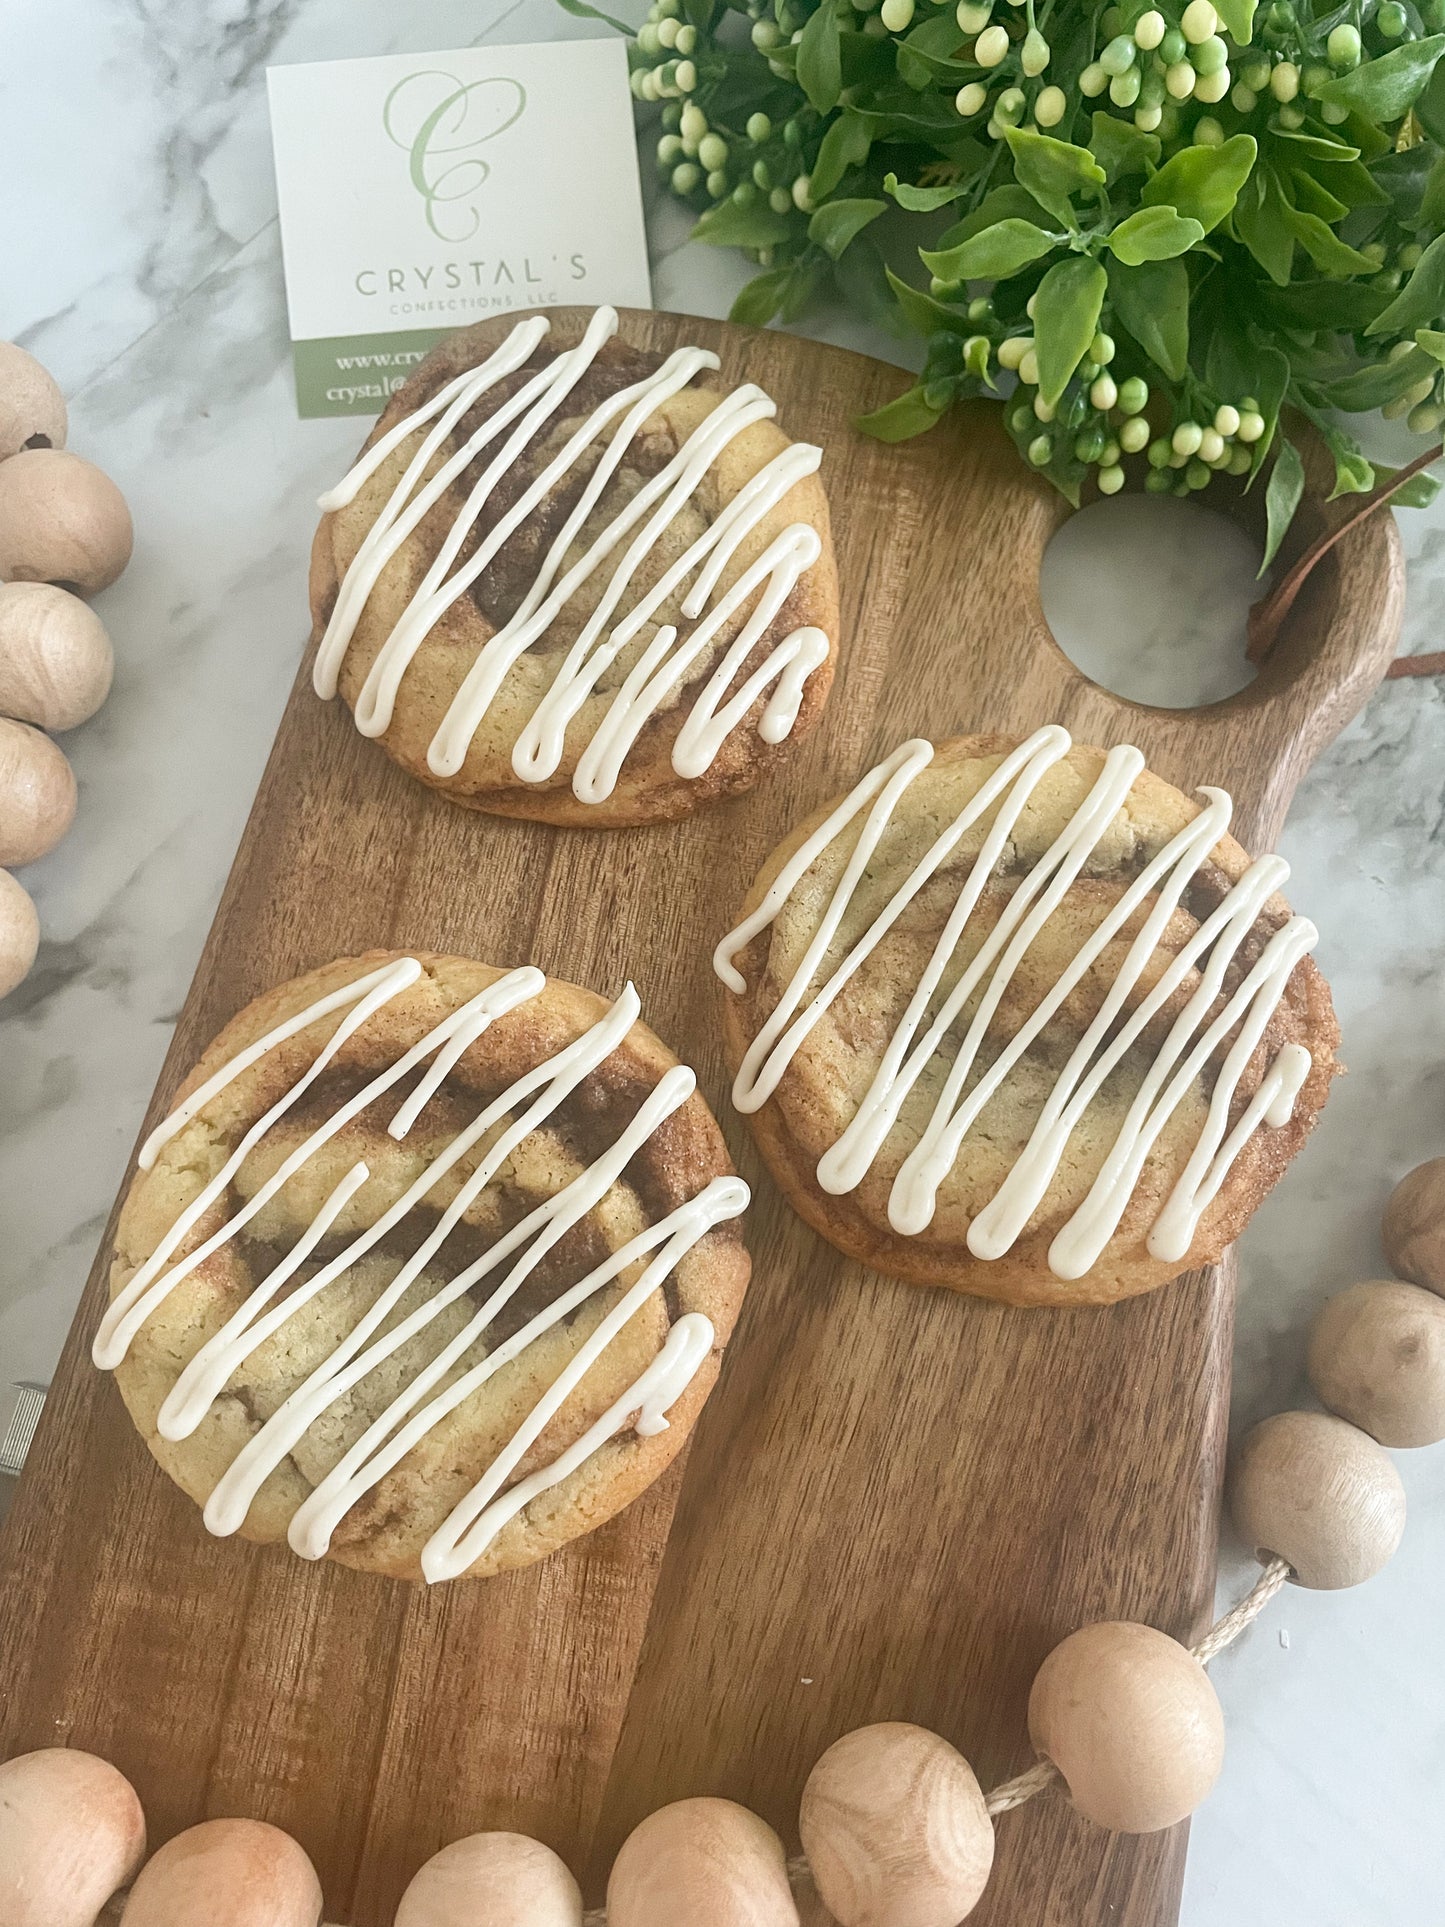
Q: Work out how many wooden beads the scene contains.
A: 14